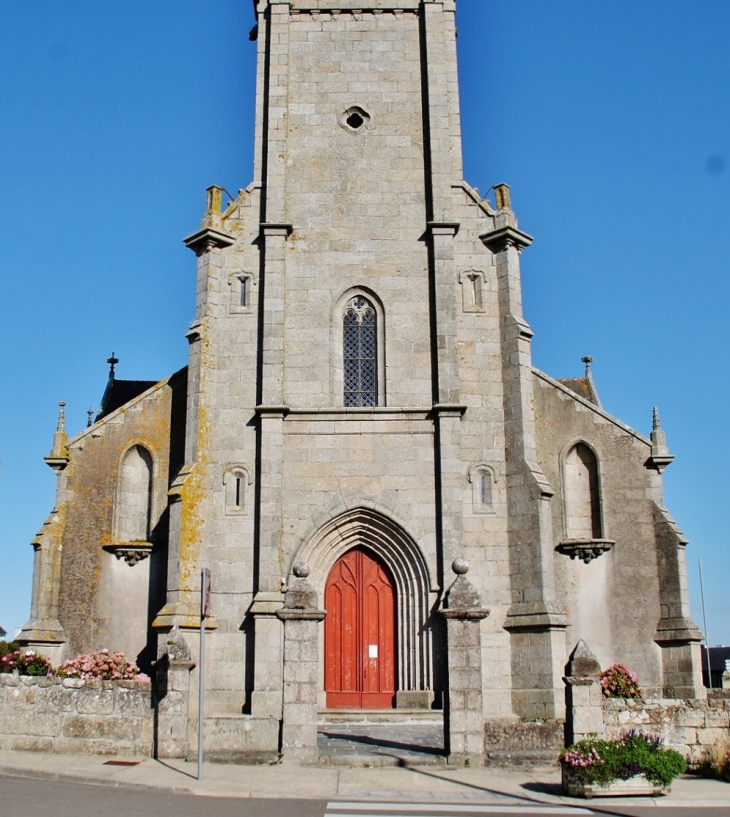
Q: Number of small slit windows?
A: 4